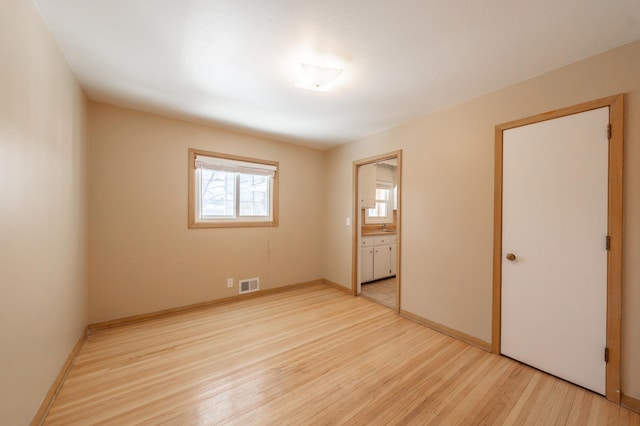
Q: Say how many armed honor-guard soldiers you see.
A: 0